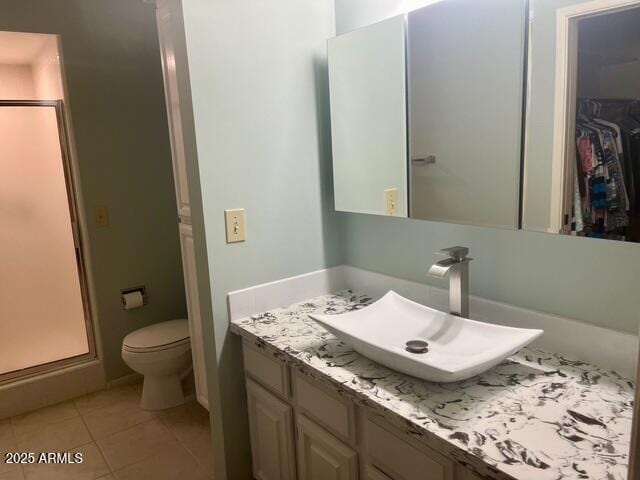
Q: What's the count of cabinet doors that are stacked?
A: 2